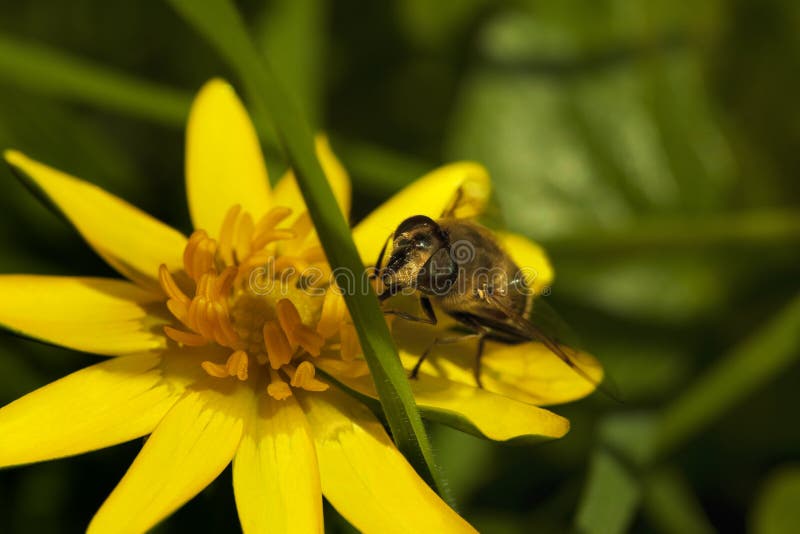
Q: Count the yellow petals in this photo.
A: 12